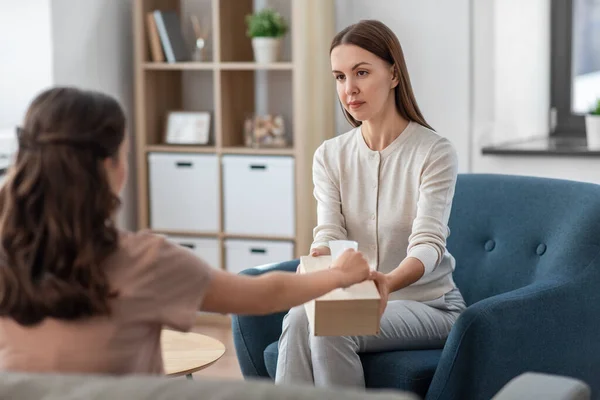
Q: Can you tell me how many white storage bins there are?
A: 4